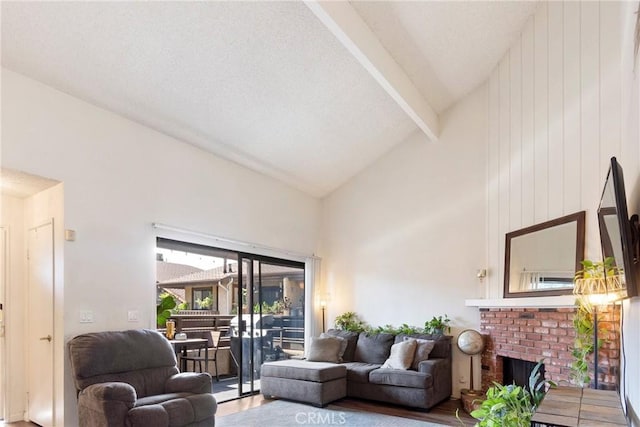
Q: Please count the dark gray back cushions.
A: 3